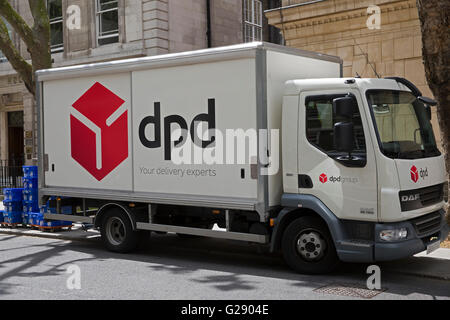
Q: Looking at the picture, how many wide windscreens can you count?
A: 1